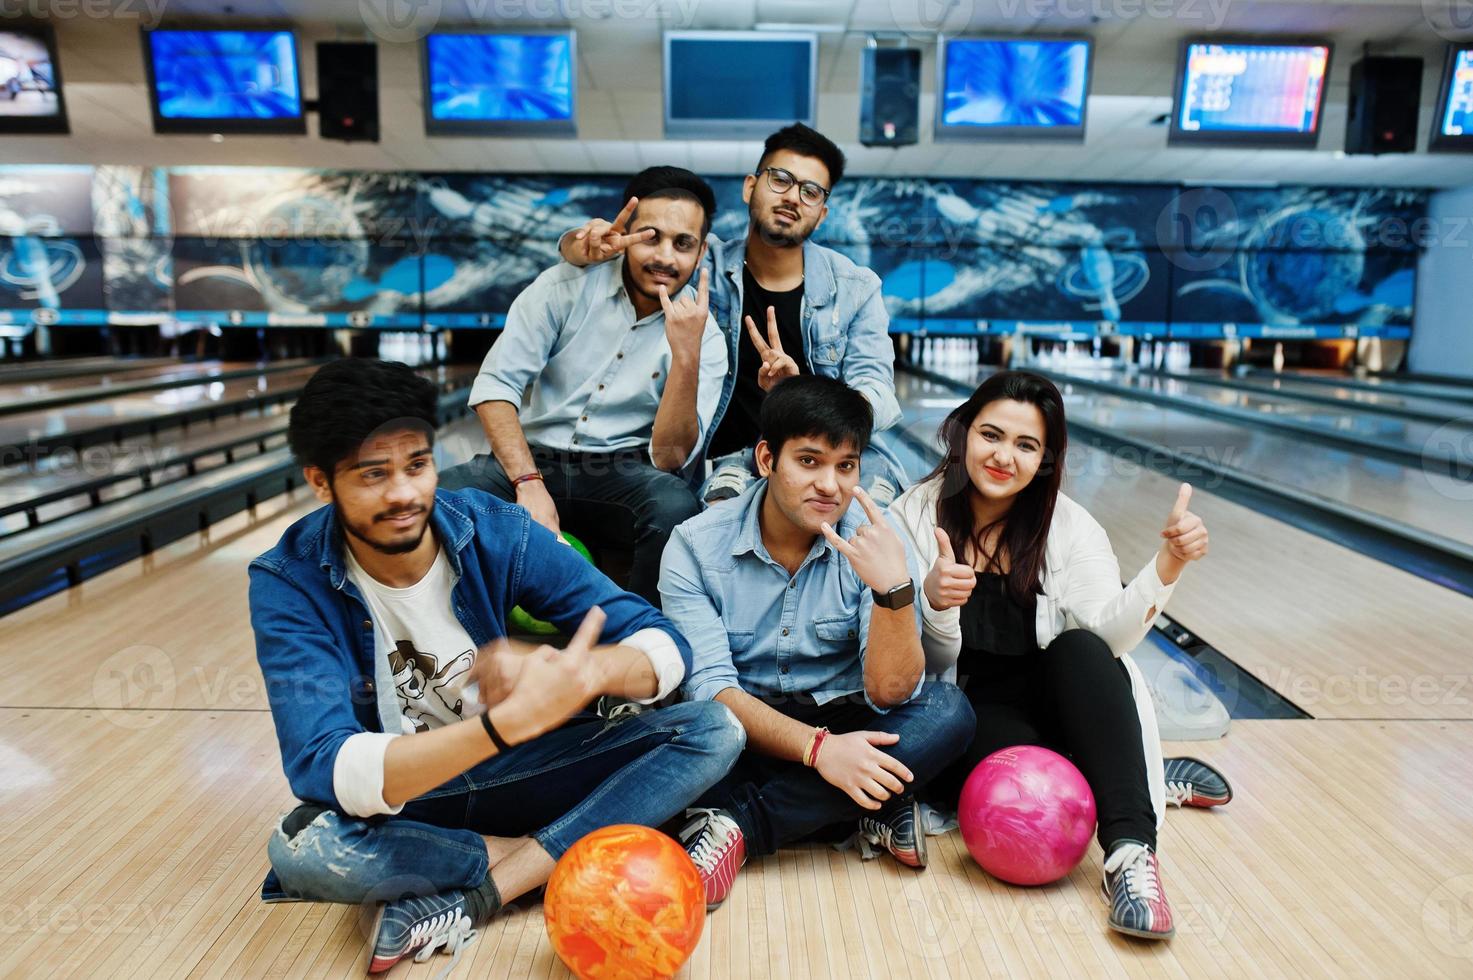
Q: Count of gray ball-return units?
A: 1